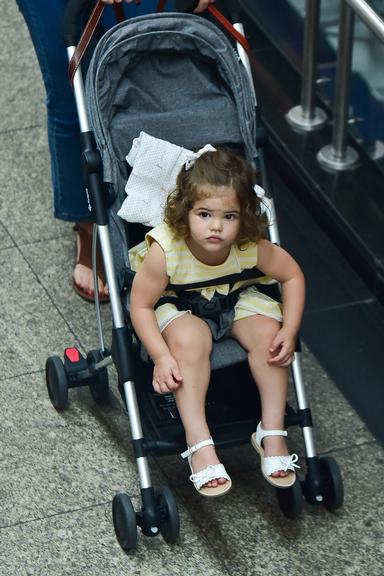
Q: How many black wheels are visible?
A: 6